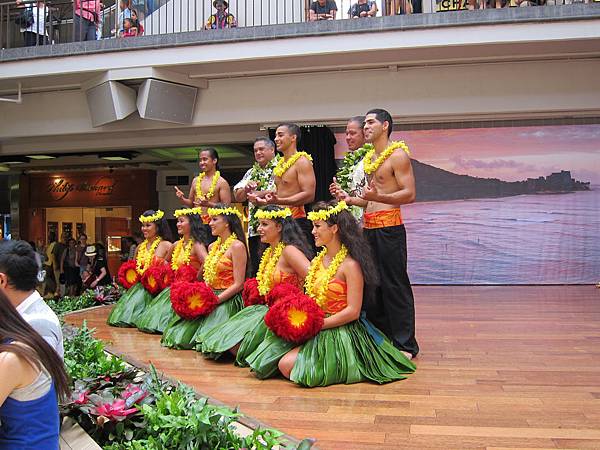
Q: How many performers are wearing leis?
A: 10